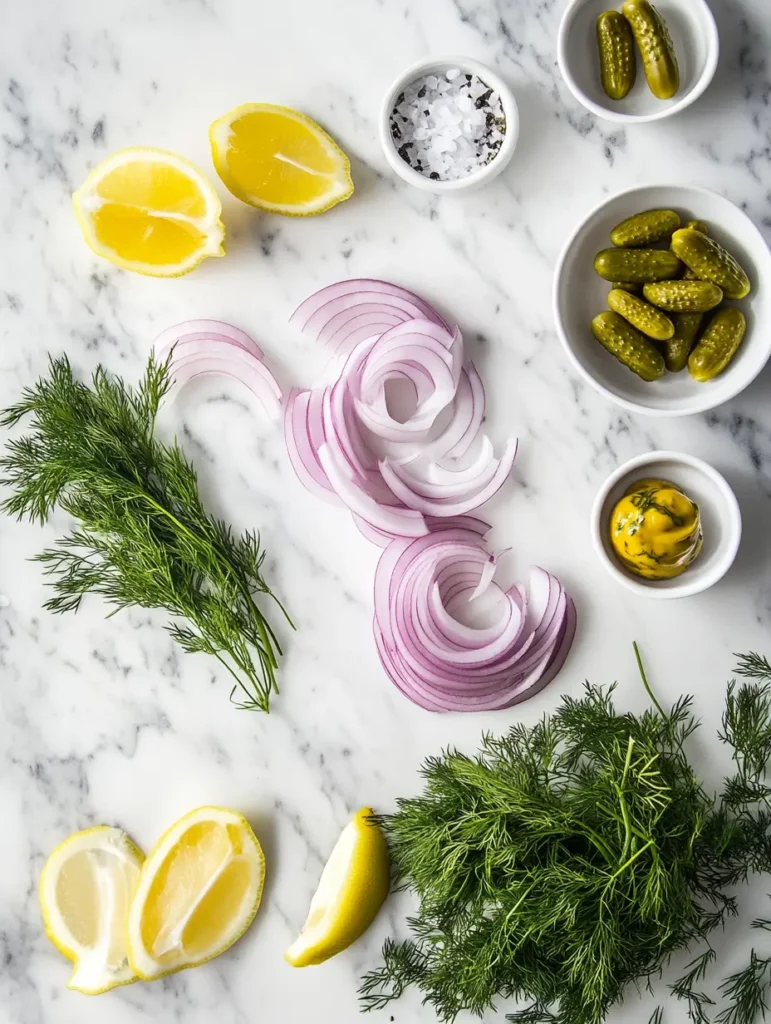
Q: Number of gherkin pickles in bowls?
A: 12